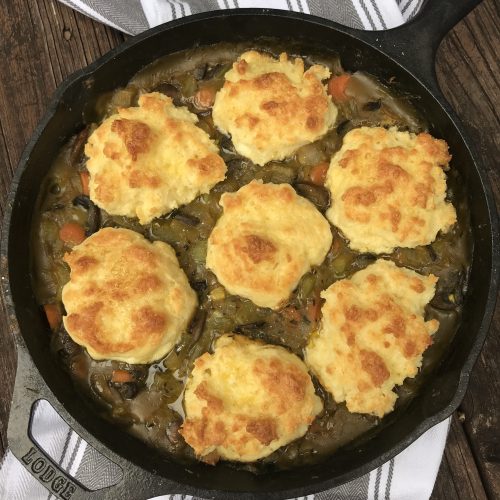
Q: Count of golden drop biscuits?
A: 7